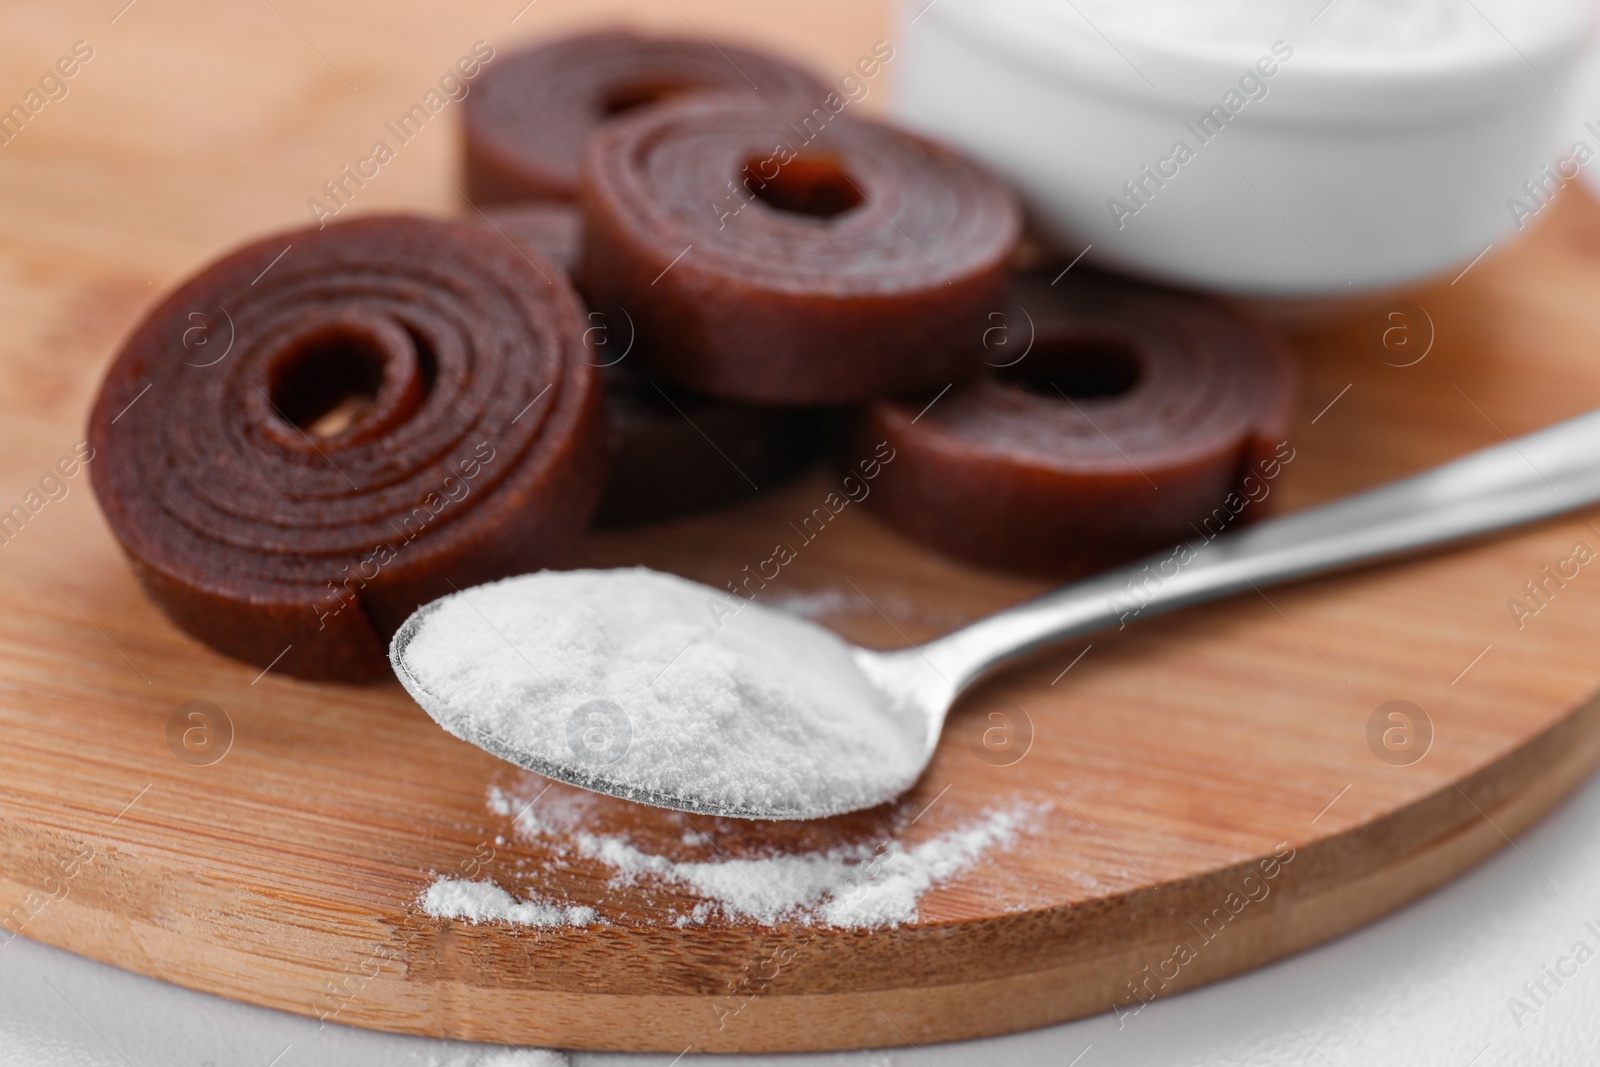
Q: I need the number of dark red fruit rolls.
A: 5